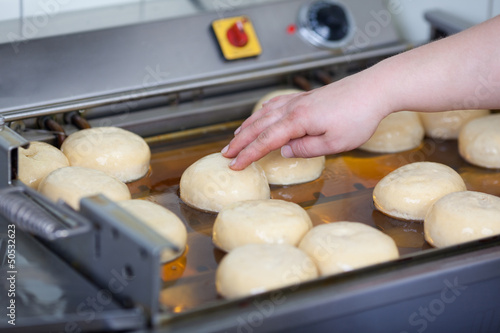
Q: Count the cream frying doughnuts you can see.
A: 15